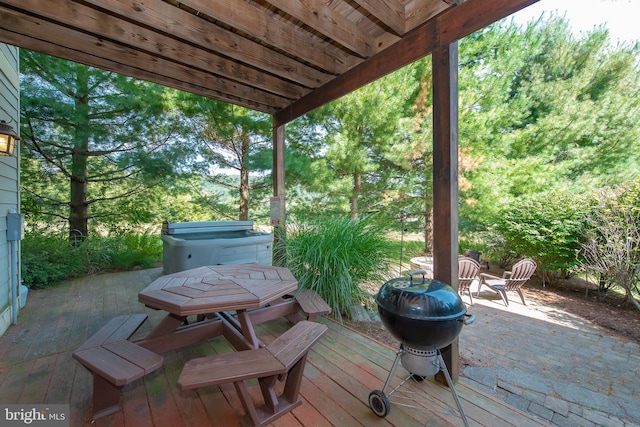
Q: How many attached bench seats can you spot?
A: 3